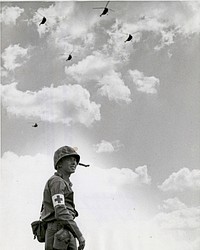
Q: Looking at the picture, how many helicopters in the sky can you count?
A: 5